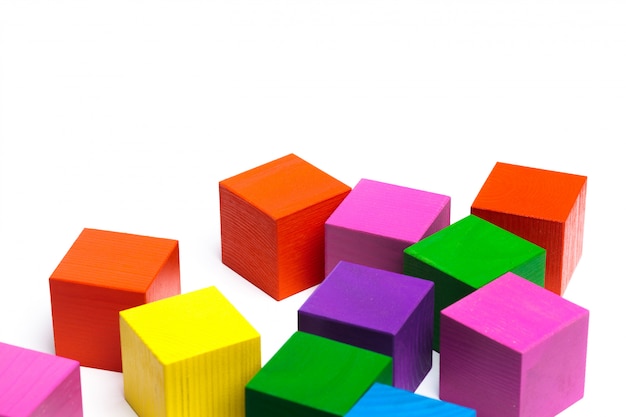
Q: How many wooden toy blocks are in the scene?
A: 11